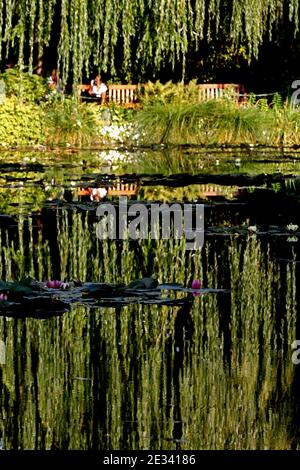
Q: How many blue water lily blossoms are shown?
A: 0